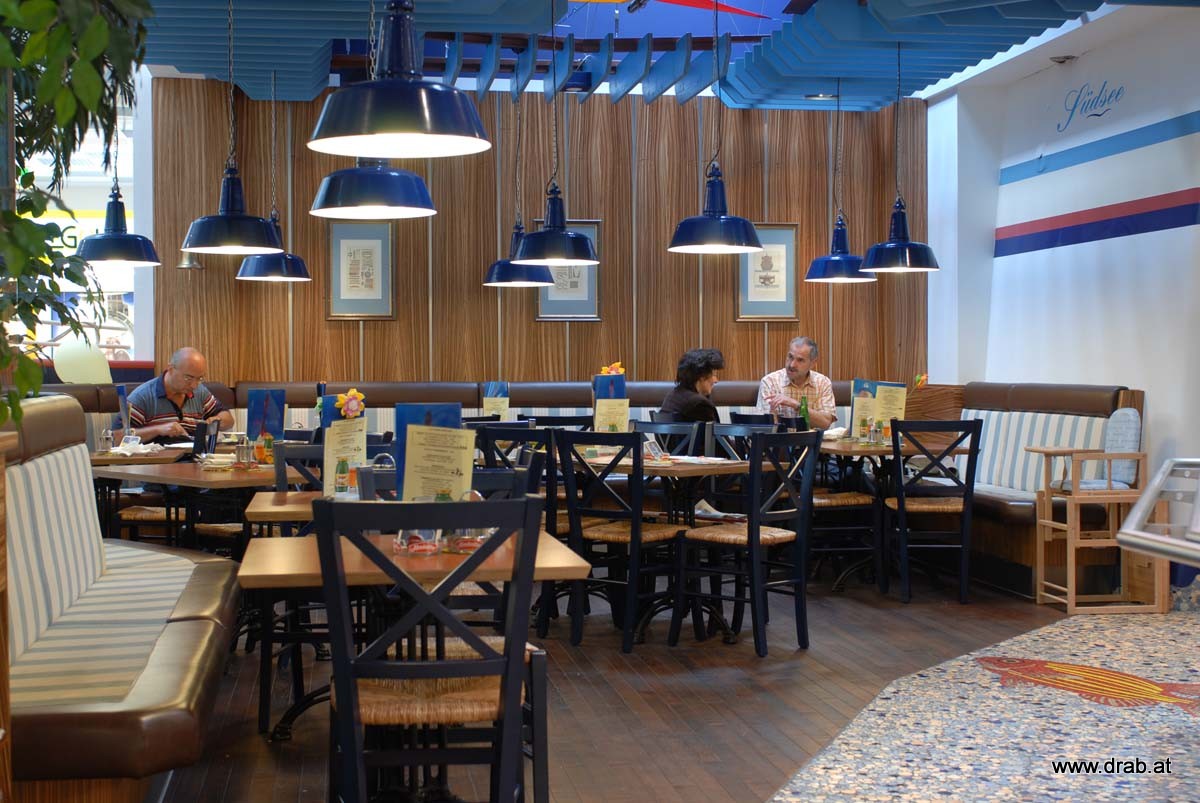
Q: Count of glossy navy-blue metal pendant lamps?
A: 10